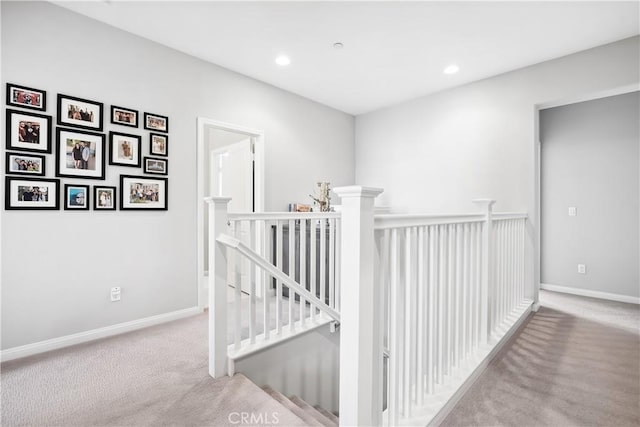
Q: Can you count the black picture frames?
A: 14